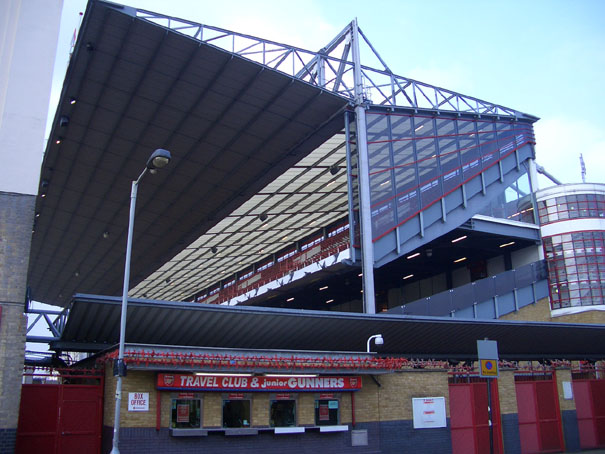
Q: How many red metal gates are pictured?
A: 4